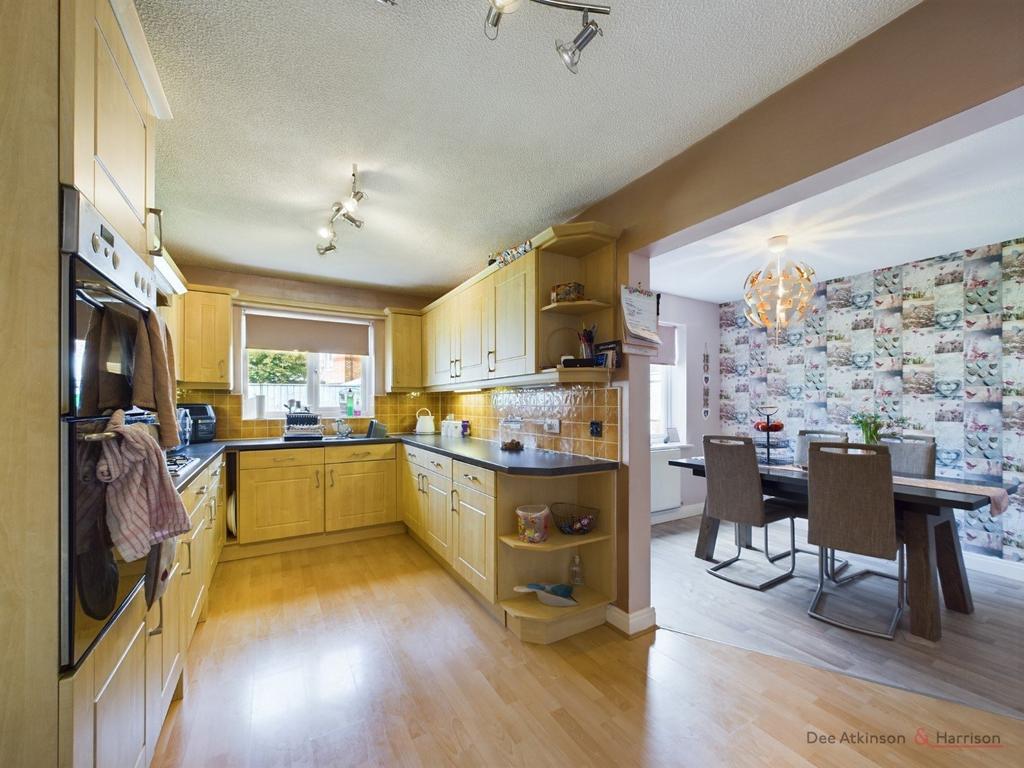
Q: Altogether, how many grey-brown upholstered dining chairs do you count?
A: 4